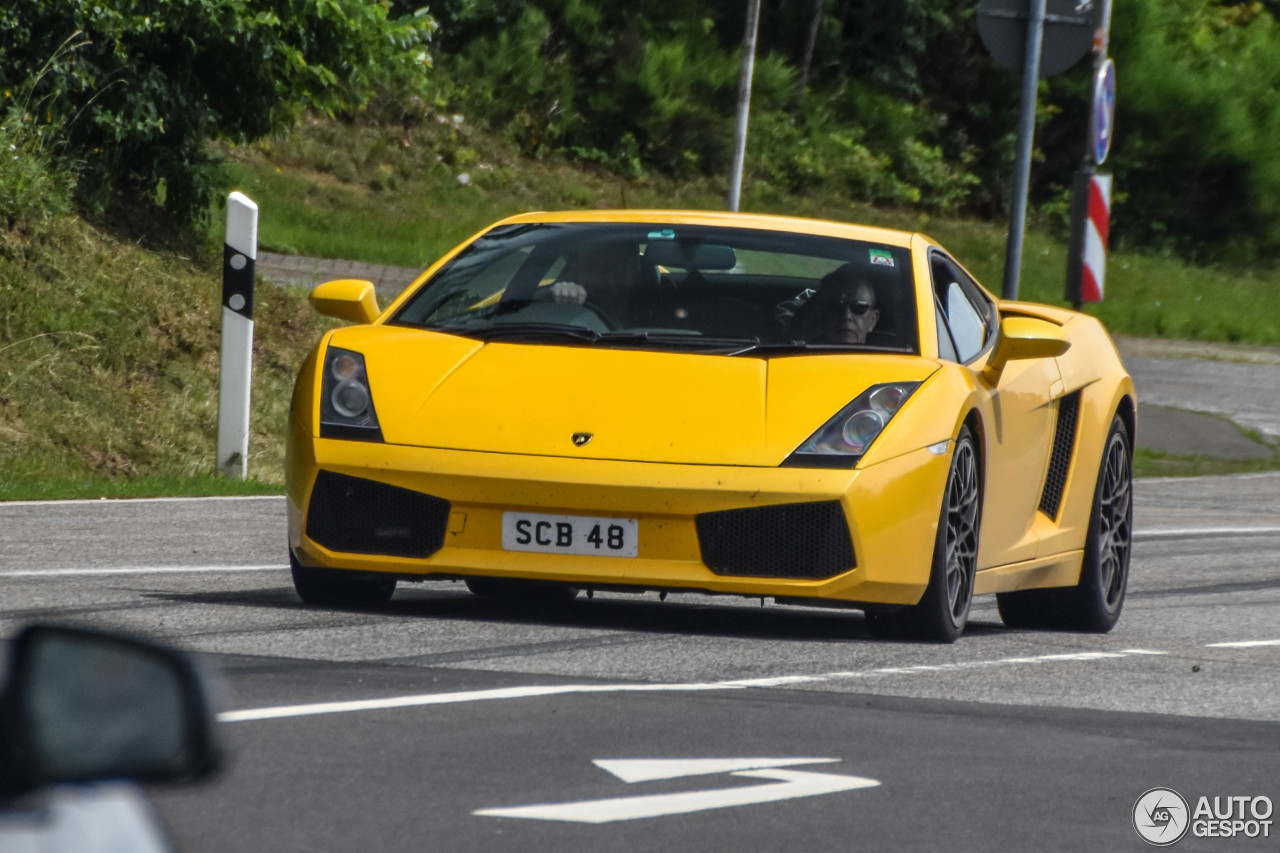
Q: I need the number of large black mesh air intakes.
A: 3